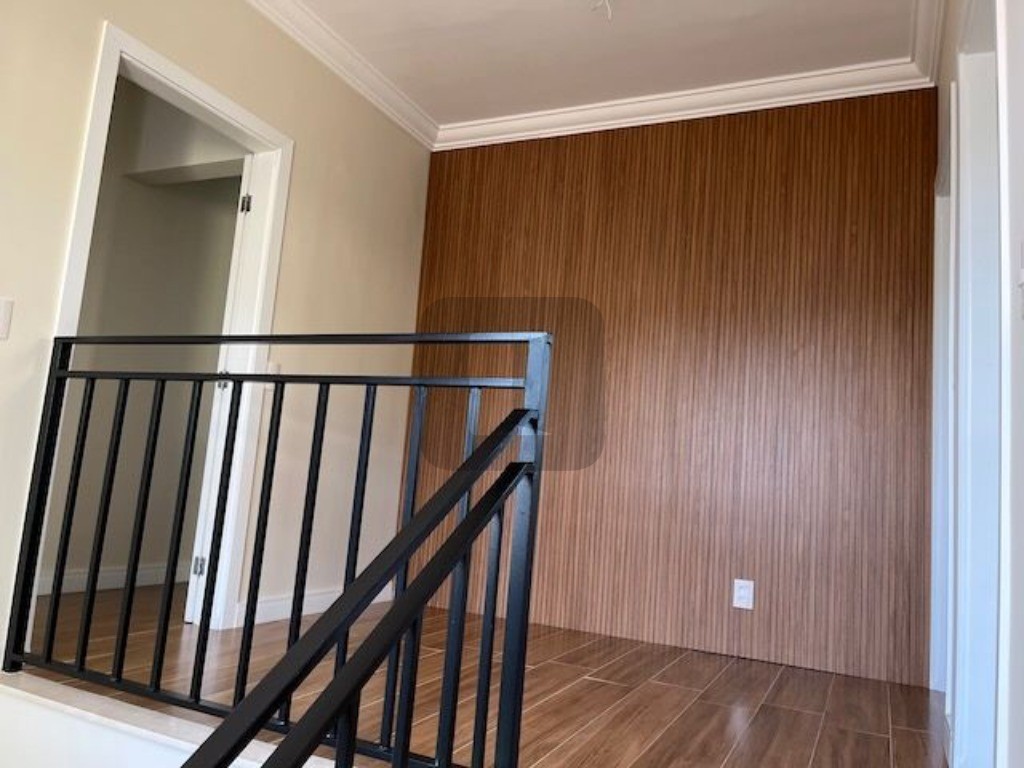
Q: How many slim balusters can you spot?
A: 14